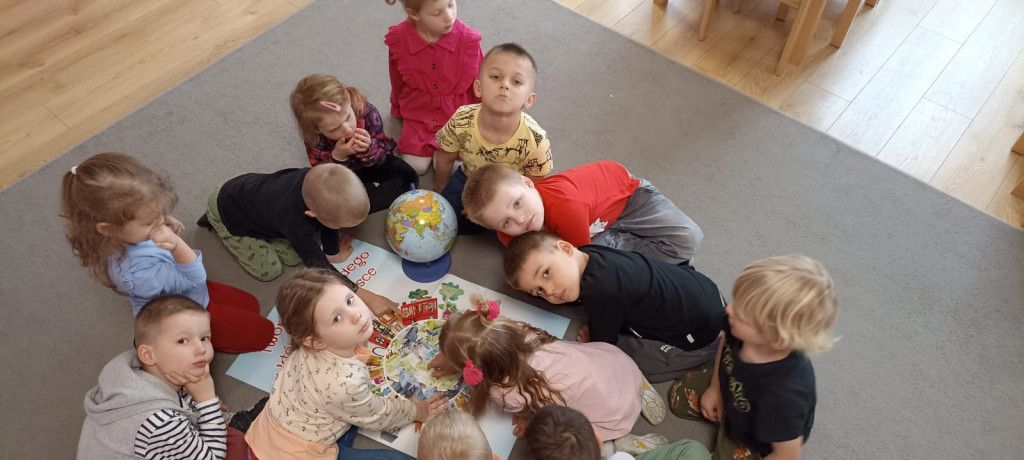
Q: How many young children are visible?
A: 13